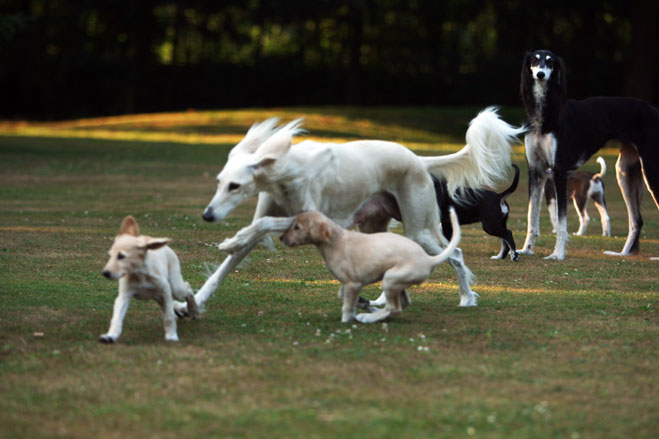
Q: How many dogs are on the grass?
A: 6